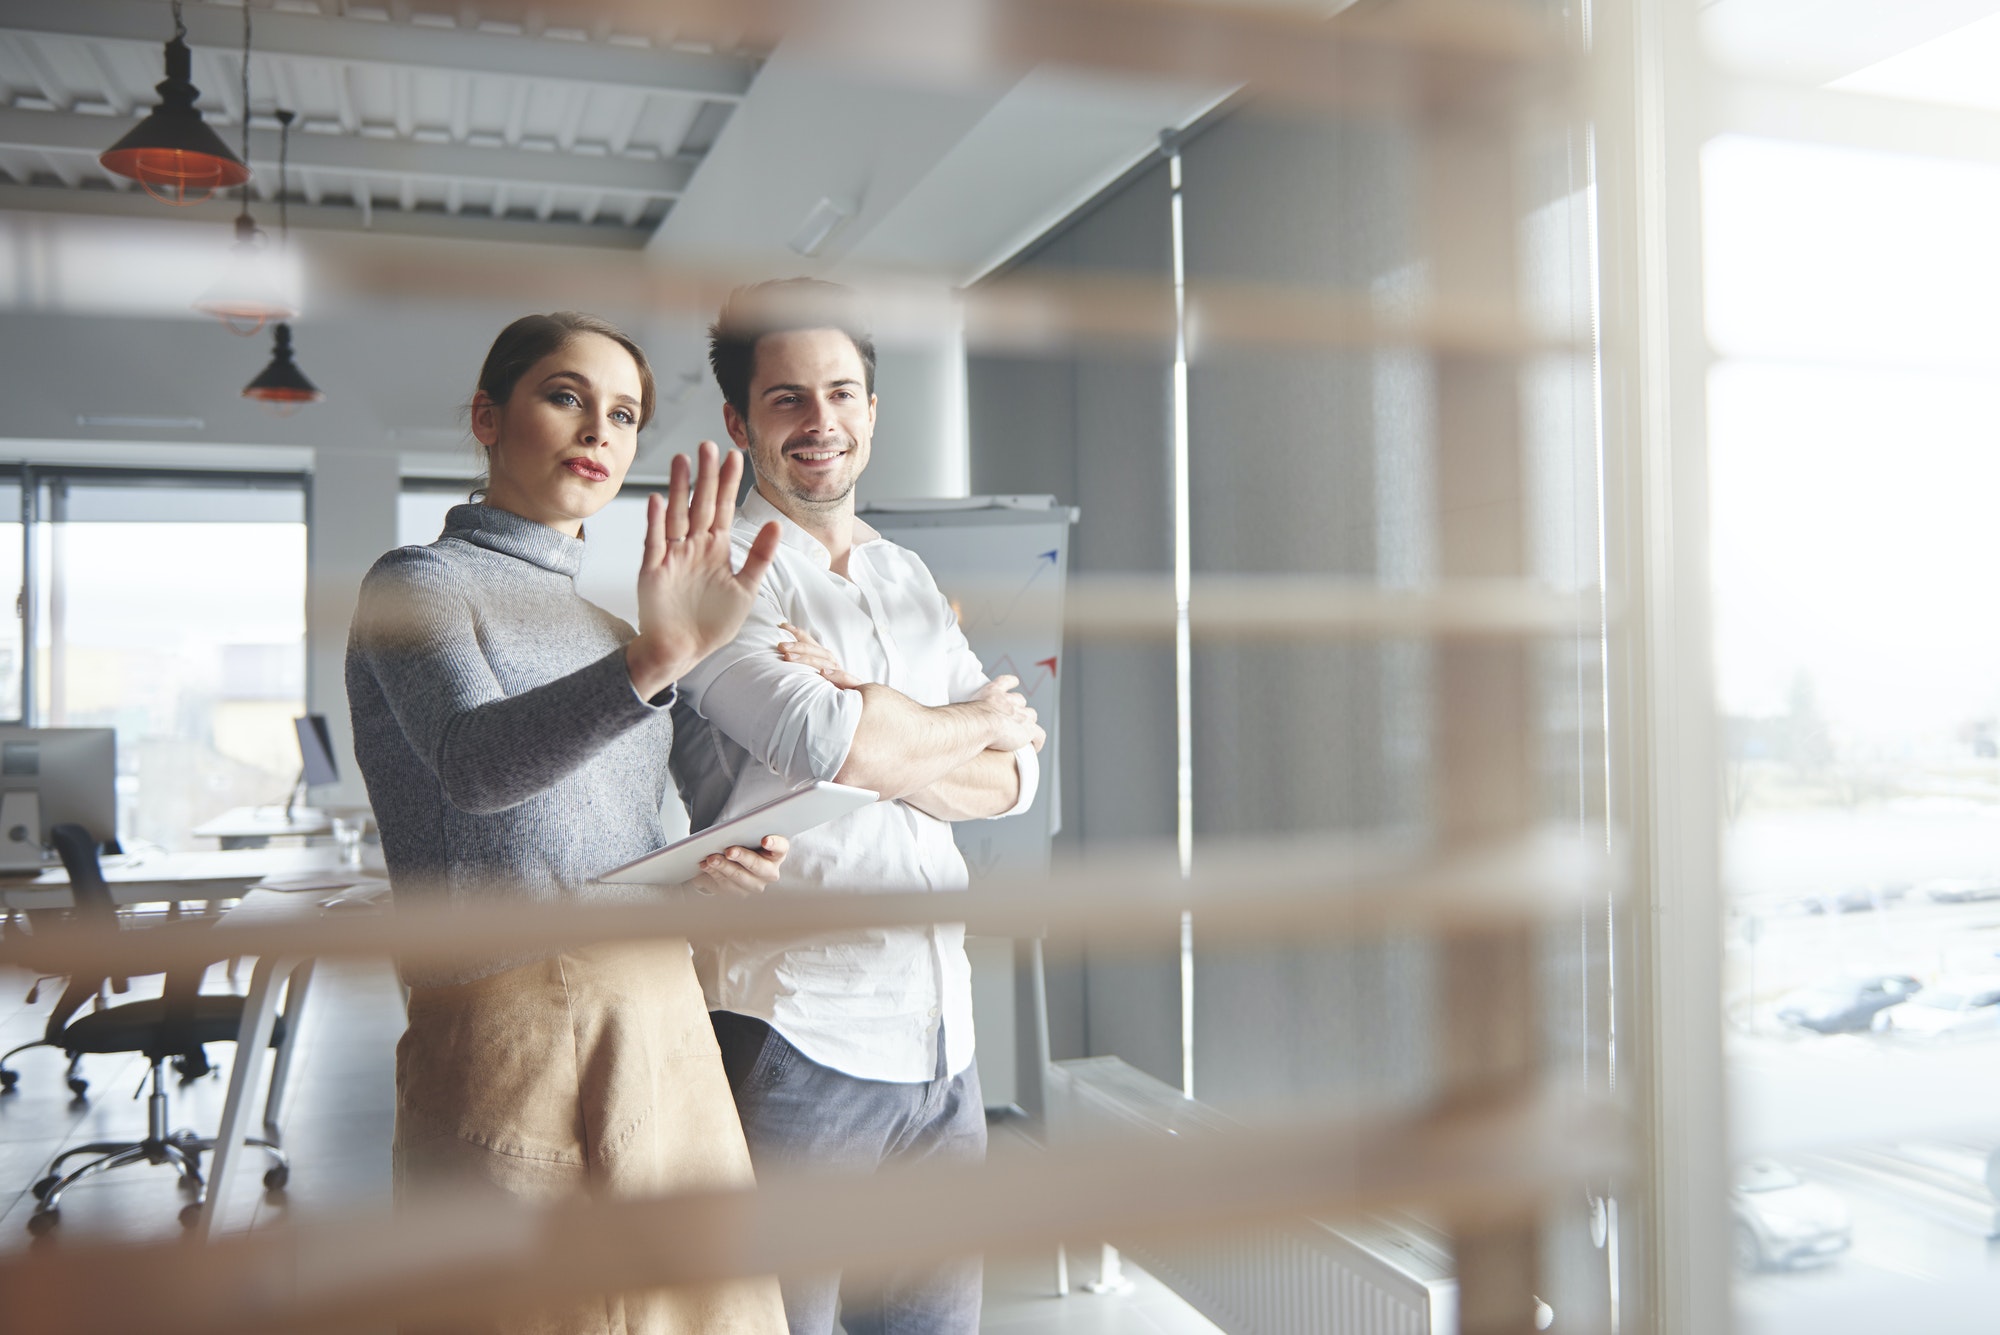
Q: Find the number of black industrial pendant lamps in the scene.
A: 3